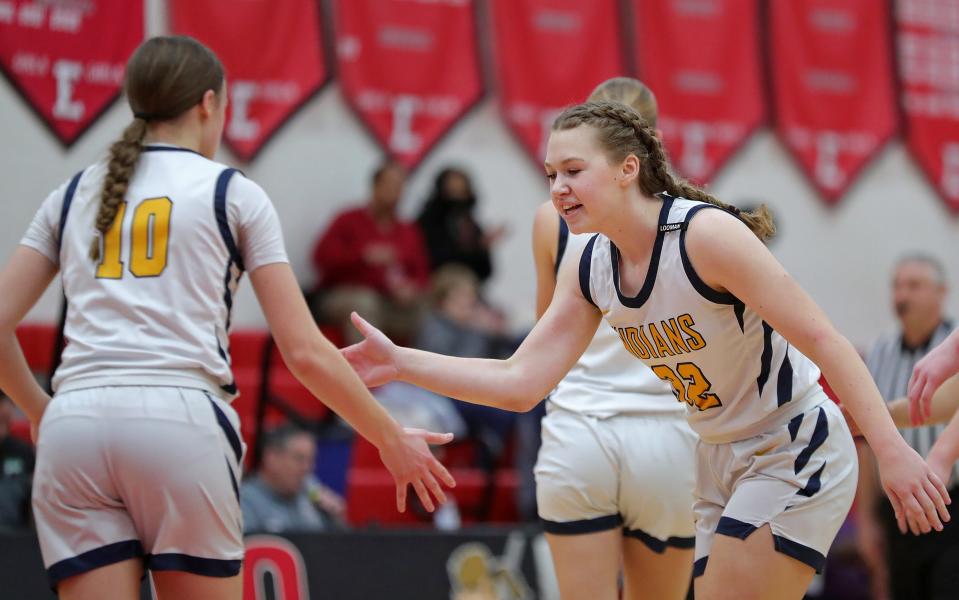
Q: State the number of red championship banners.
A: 7